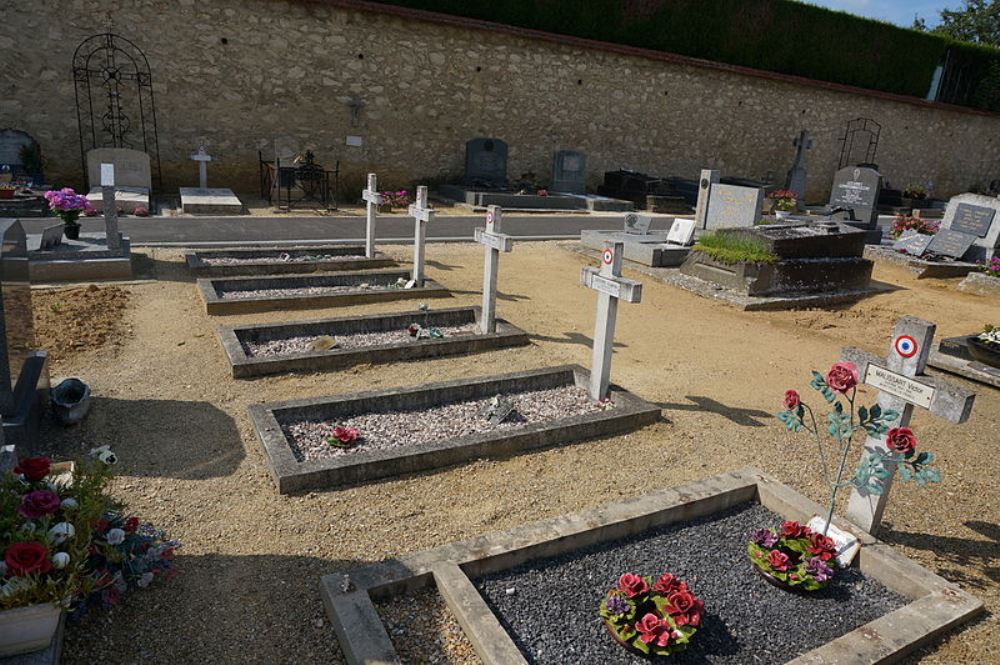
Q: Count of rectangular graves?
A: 5